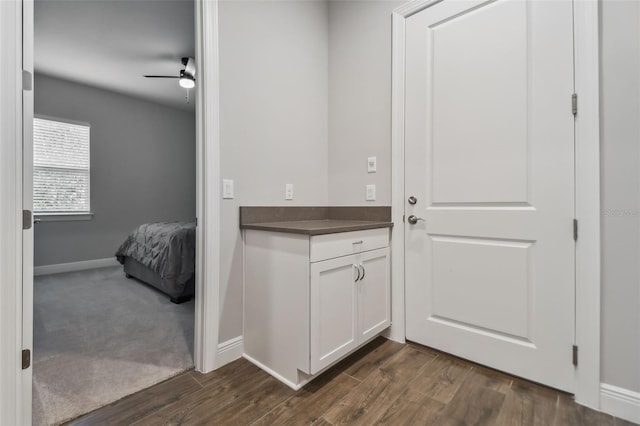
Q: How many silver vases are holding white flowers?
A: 0